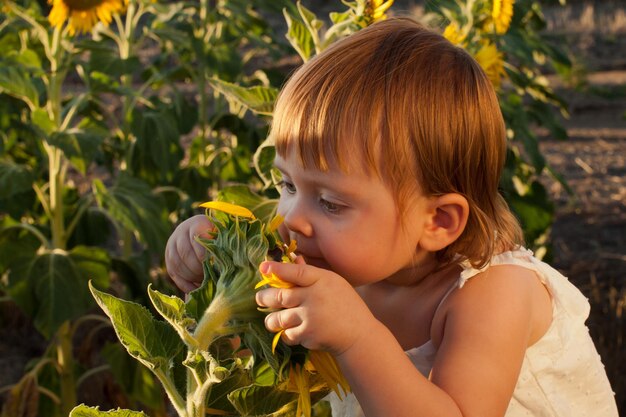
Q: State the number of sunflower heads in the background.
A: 5